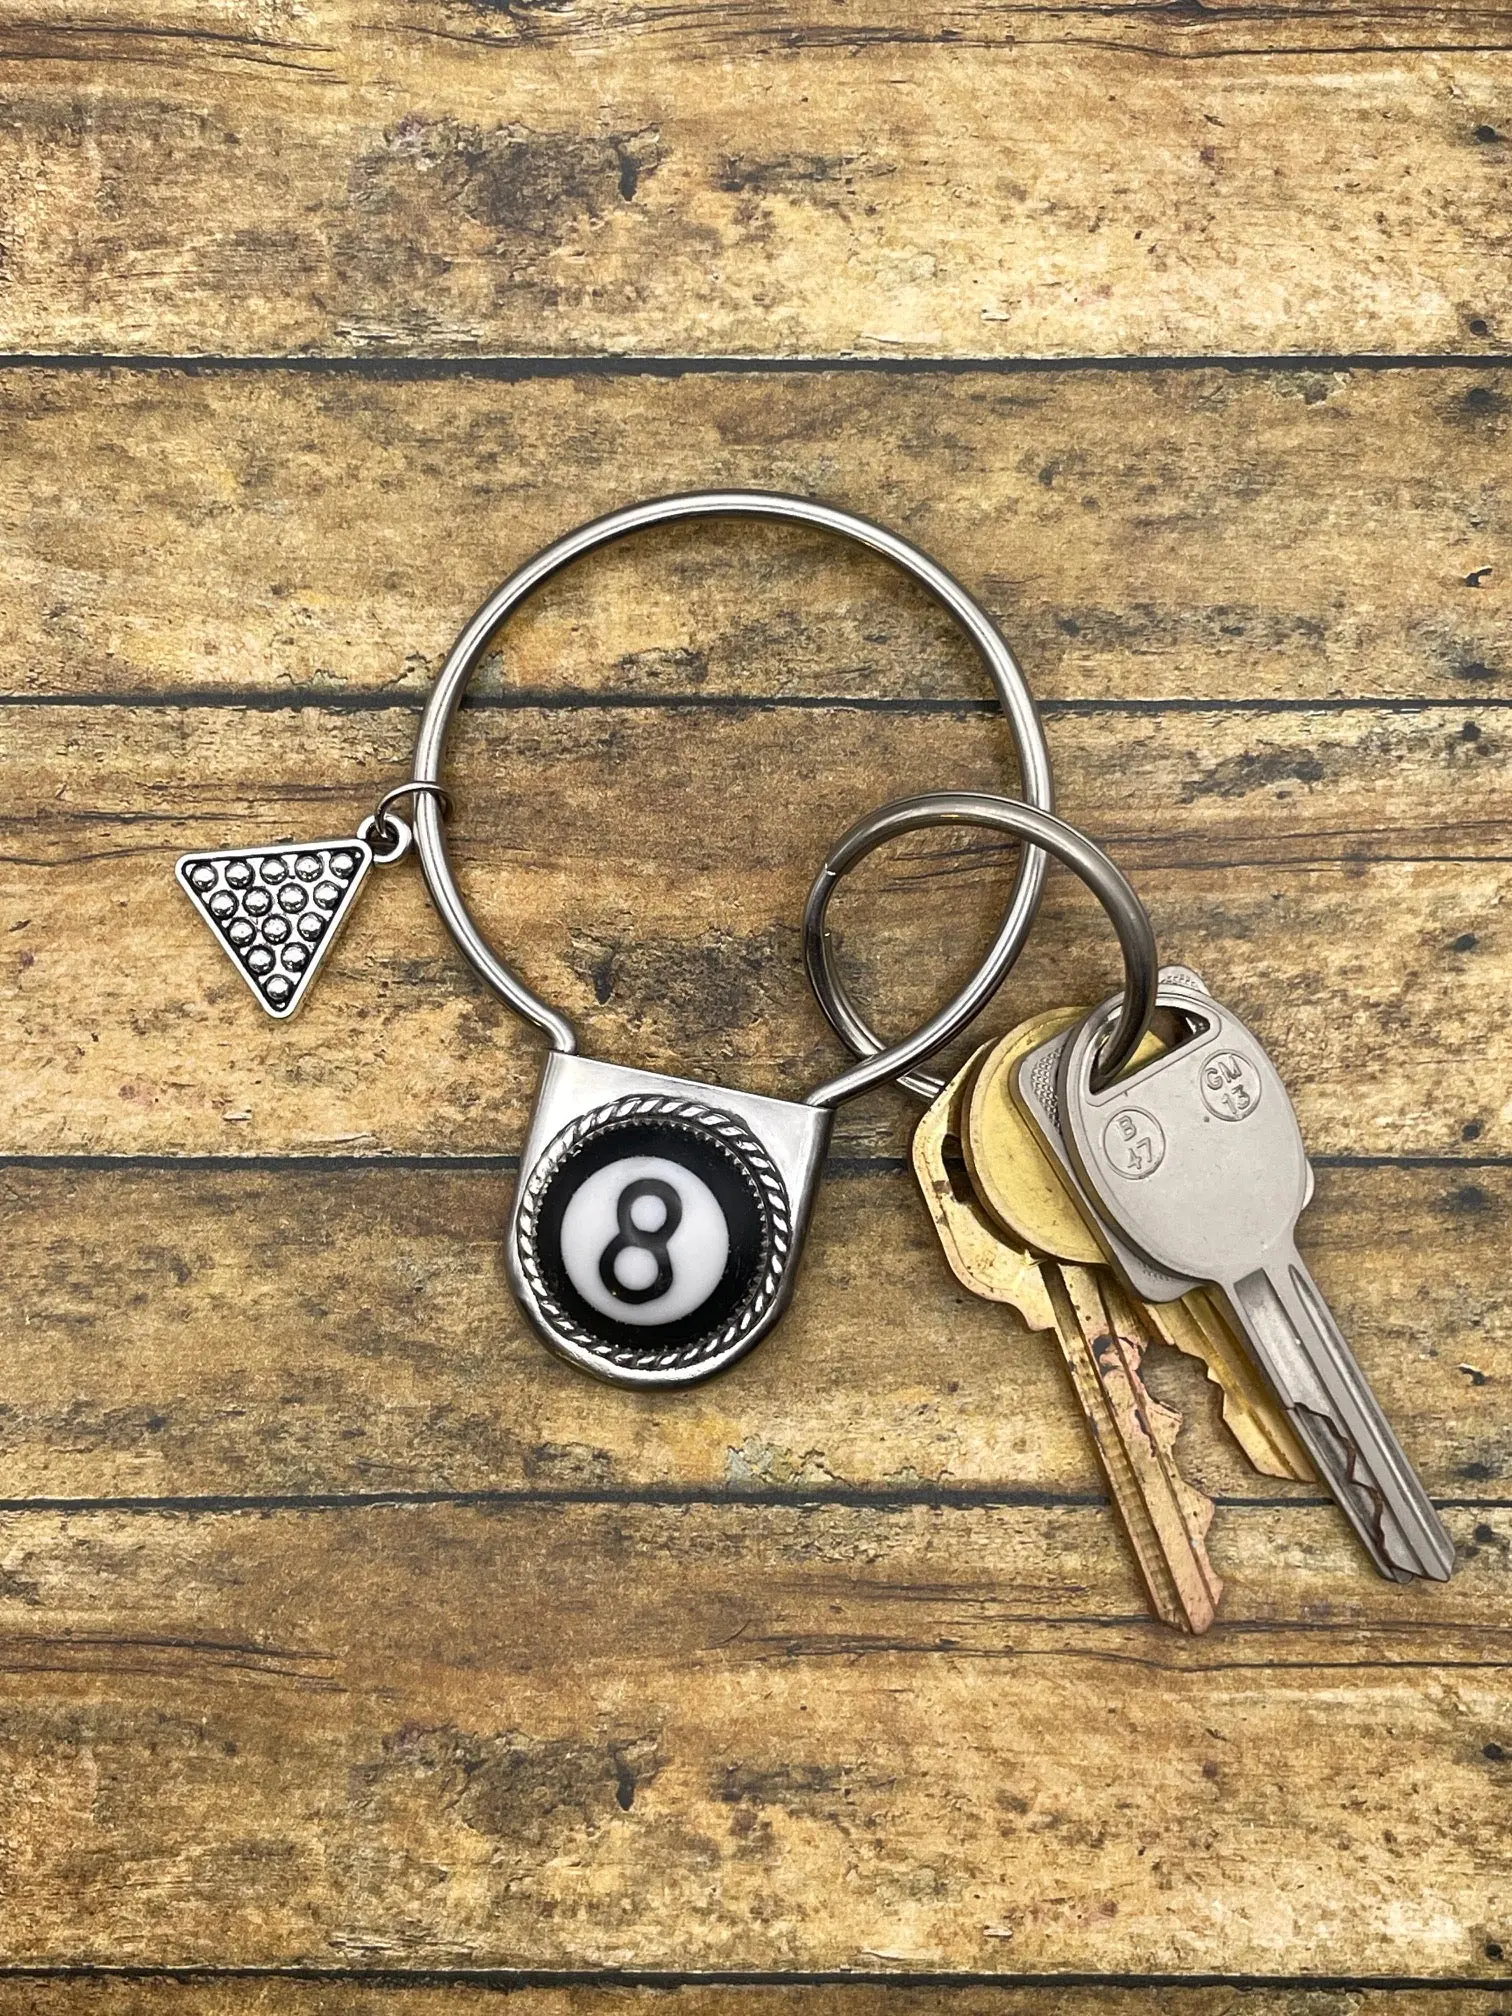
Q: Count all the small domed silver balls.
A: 15